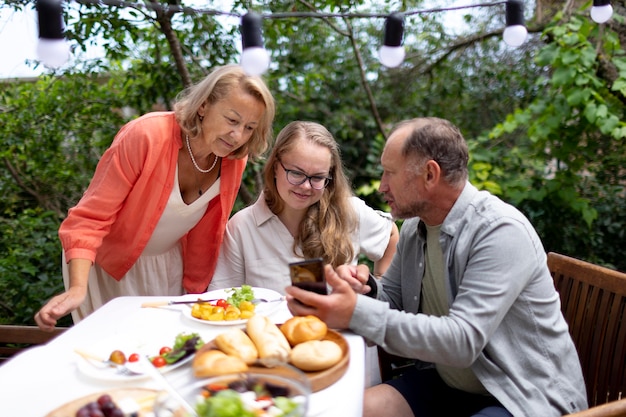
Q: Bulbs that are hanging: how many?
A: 5